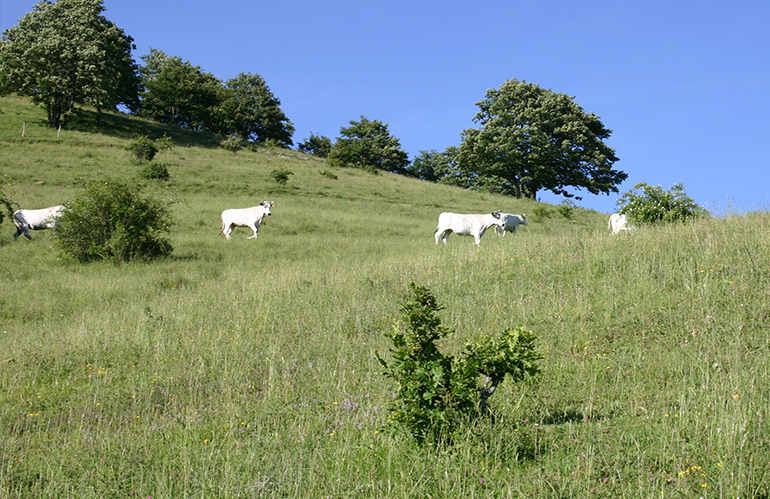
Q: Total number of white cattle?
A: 5